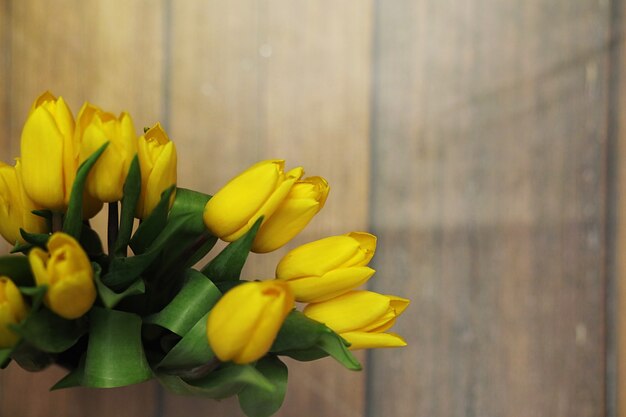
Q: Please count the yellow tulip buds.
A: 11